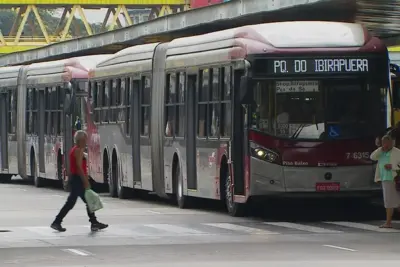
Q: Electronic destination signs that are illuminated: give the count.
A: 1